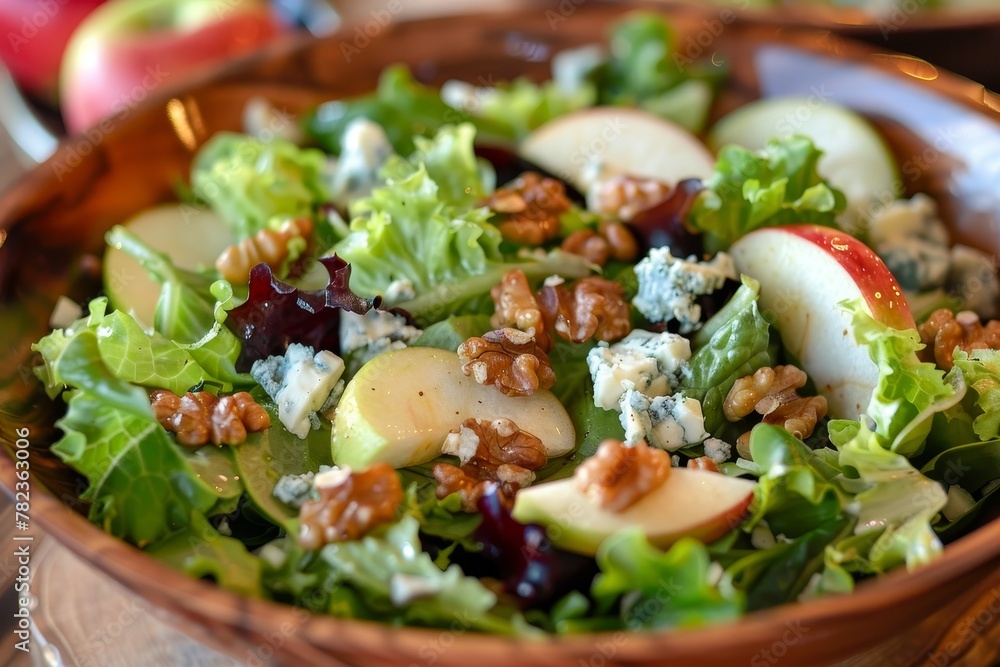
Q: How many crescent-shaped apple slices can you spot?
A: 6